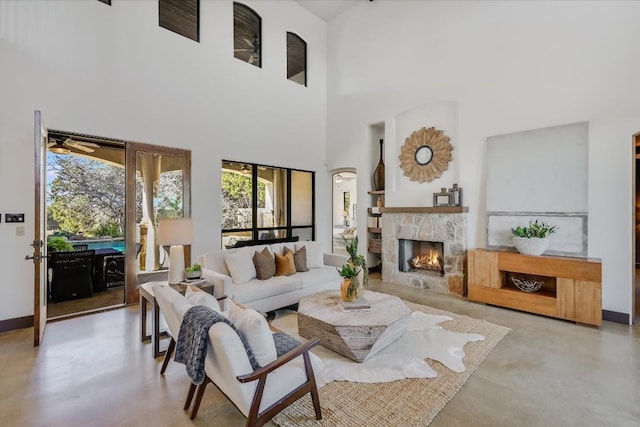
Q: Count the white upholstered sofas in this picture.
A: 1